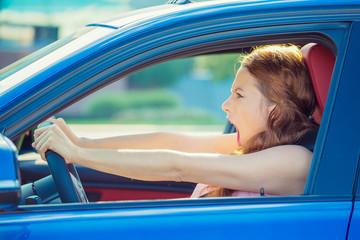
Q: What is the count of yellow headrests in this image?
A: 0